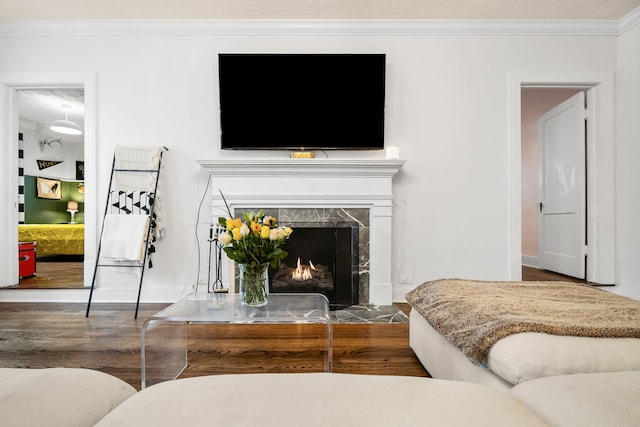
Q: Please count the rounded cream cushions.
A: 4